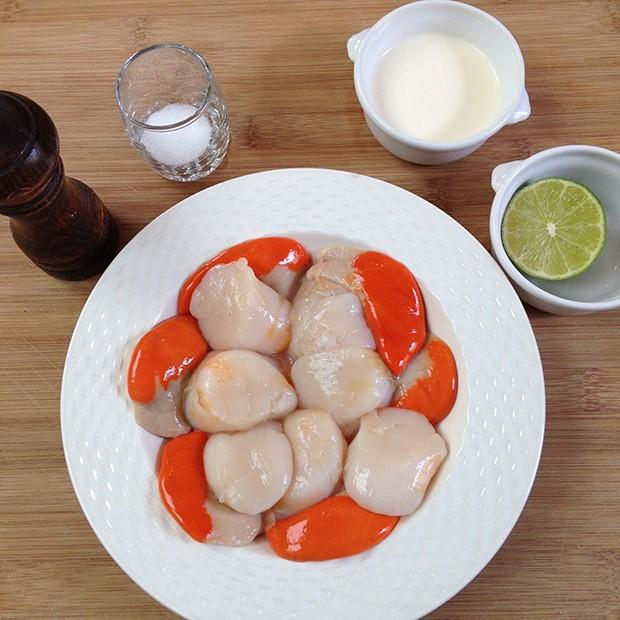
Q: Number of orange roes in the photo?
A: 6